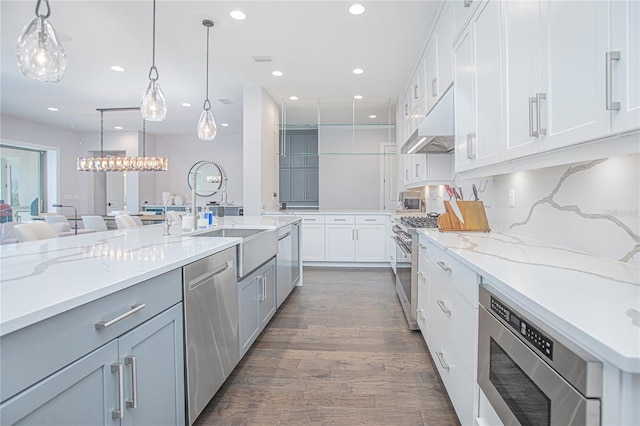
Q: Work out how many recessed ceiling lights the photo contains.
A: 12